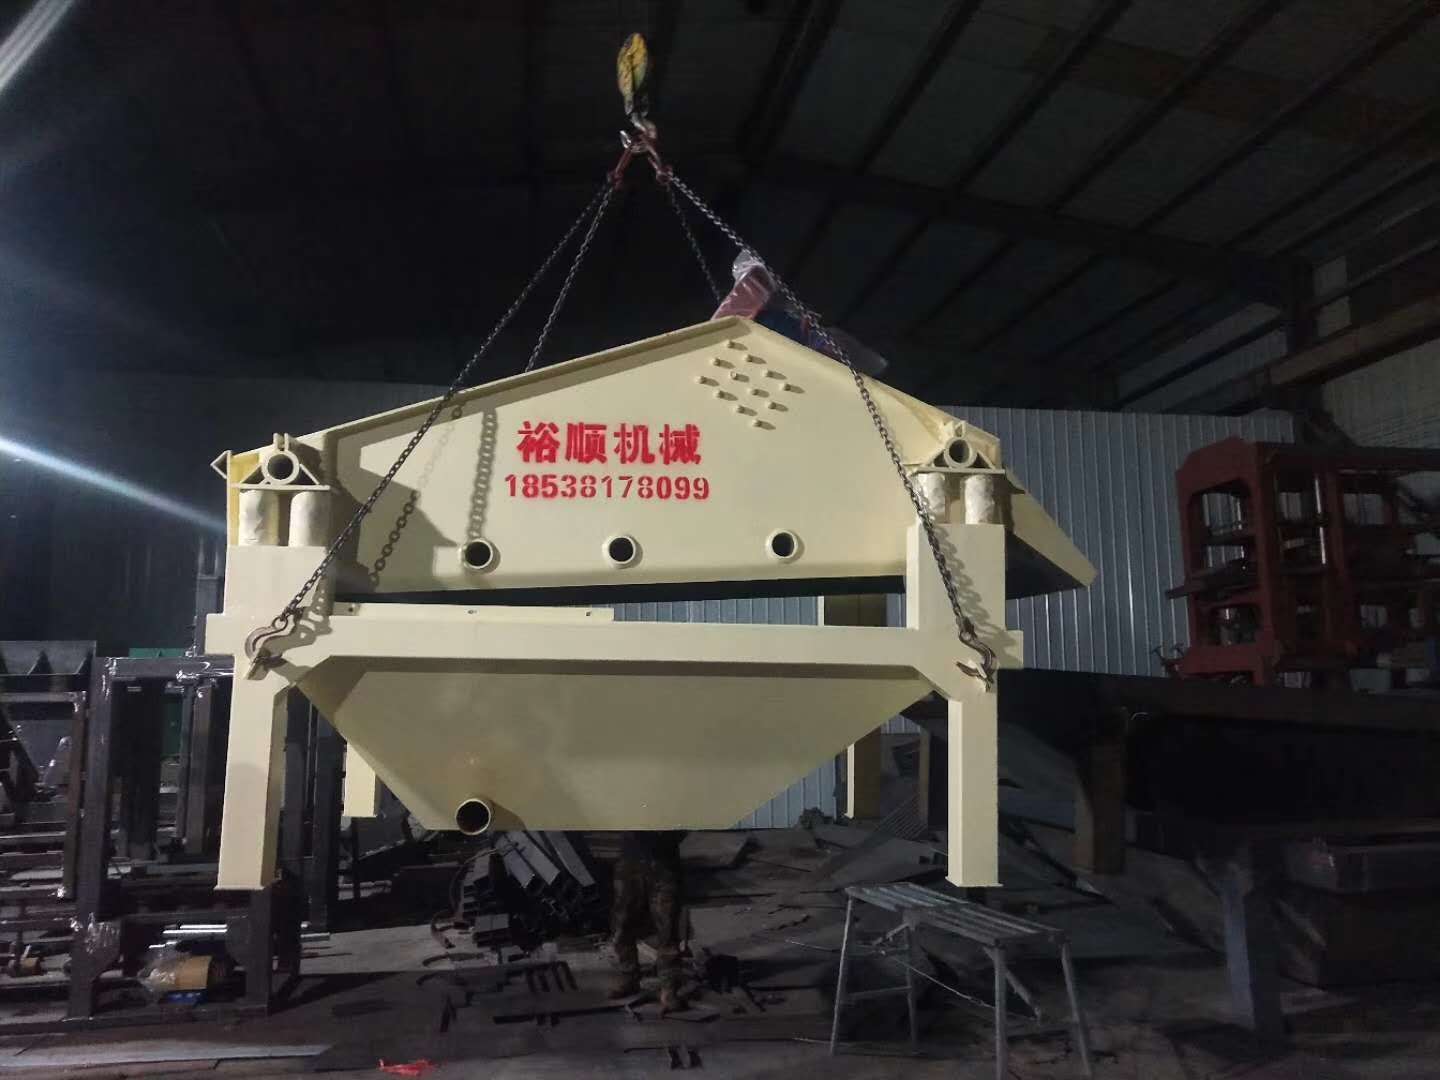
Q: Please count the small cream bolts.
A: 12